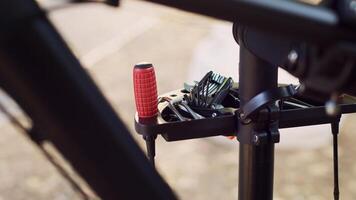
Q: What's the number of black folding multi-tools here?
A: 1